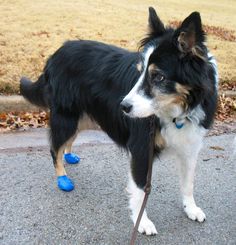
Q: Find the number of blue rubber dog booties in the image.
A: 2